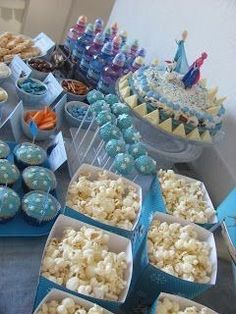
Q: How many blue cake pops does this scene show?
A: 12